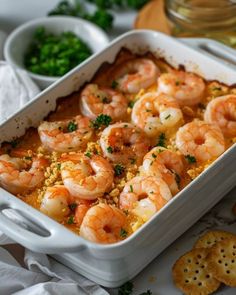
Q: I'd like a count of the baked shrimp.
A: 14